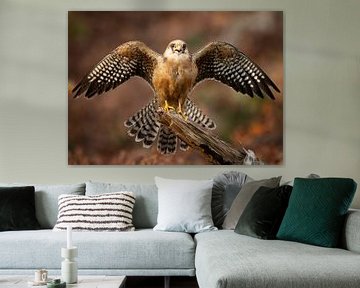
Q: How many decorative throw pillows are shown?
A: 7